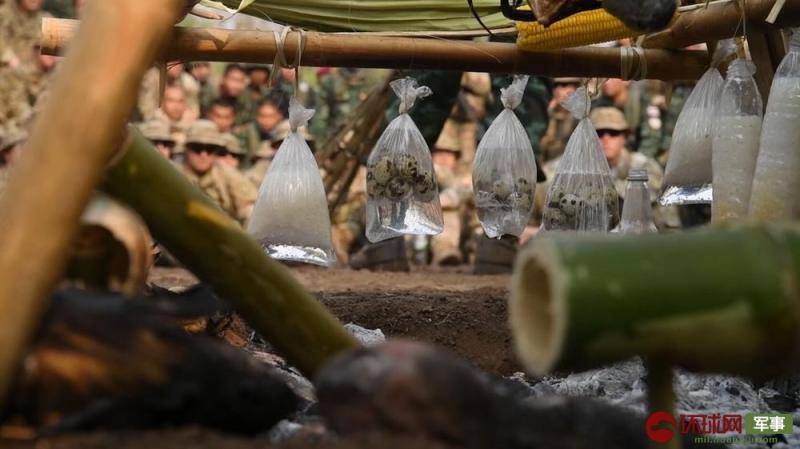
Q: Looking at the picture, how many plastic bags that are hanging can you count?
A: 5